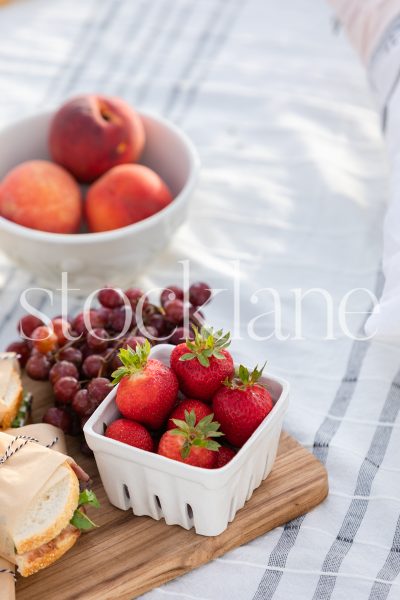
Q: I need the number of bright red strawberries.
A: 7